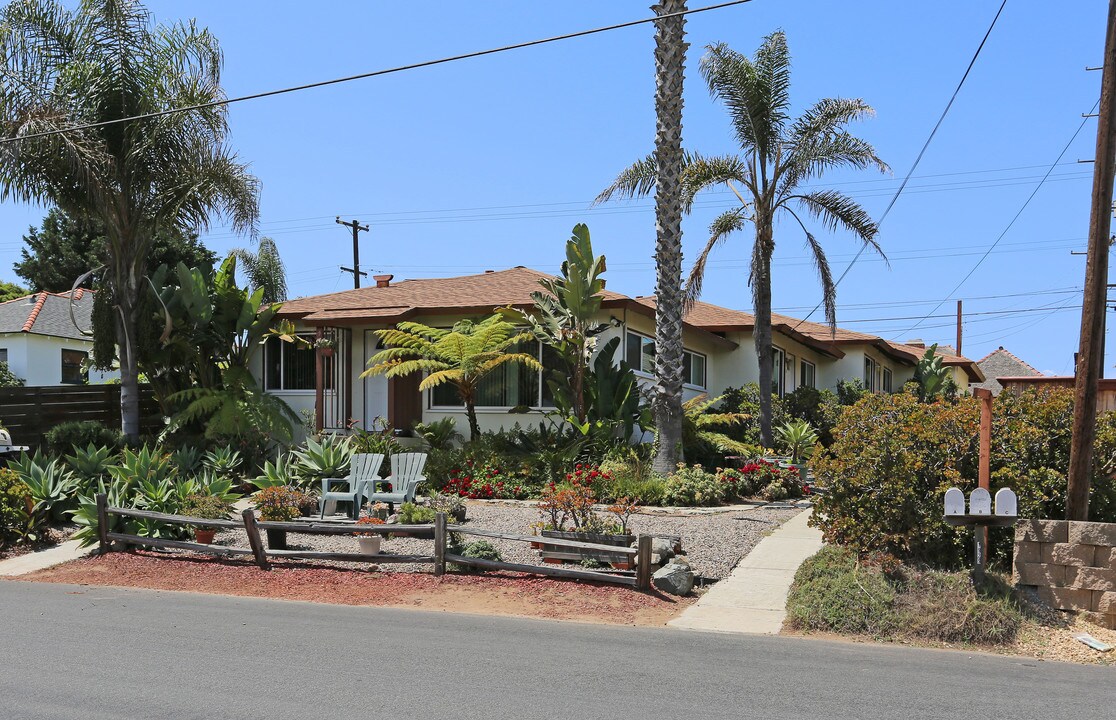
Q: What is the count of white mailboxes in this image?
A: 3